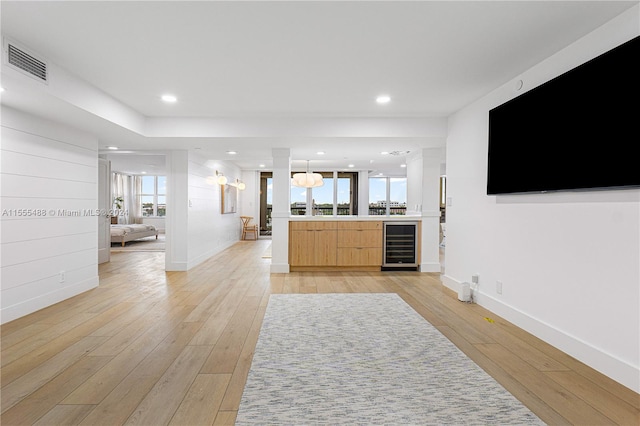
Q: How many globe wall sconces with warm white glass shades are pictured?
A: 2